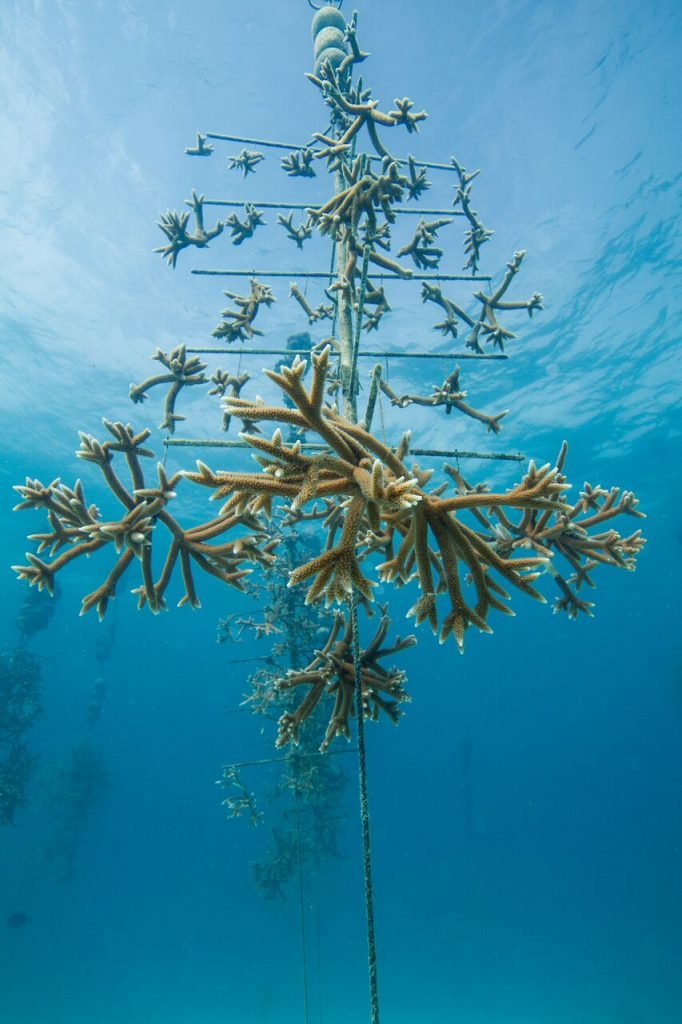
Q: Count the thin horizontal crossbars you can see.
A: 5